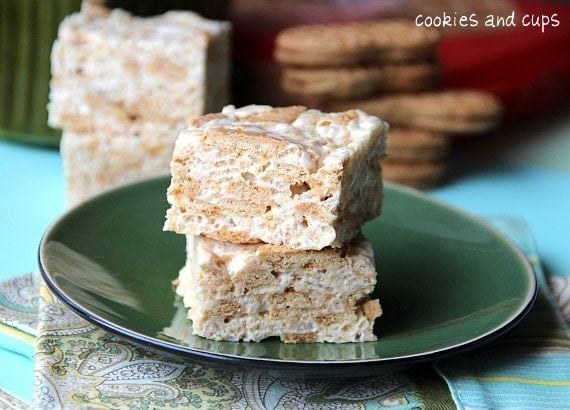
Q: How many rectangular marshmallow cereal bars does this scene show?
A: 4